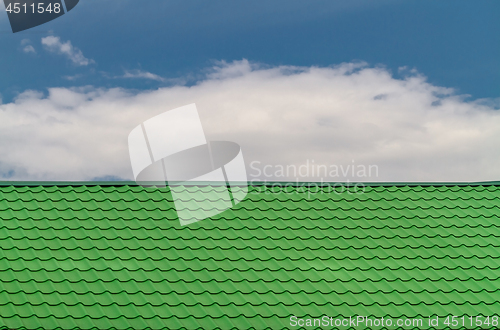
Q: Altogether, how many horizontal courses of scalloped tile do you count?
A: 14